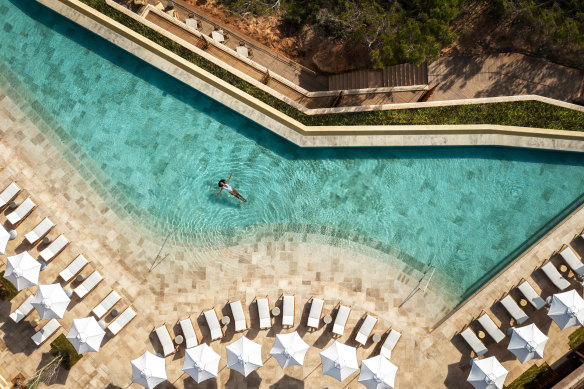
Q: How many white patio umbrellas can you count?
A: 13